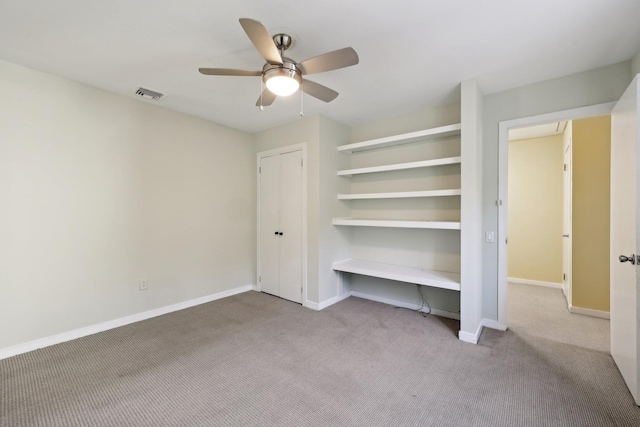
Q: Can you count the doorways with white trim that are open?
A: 1